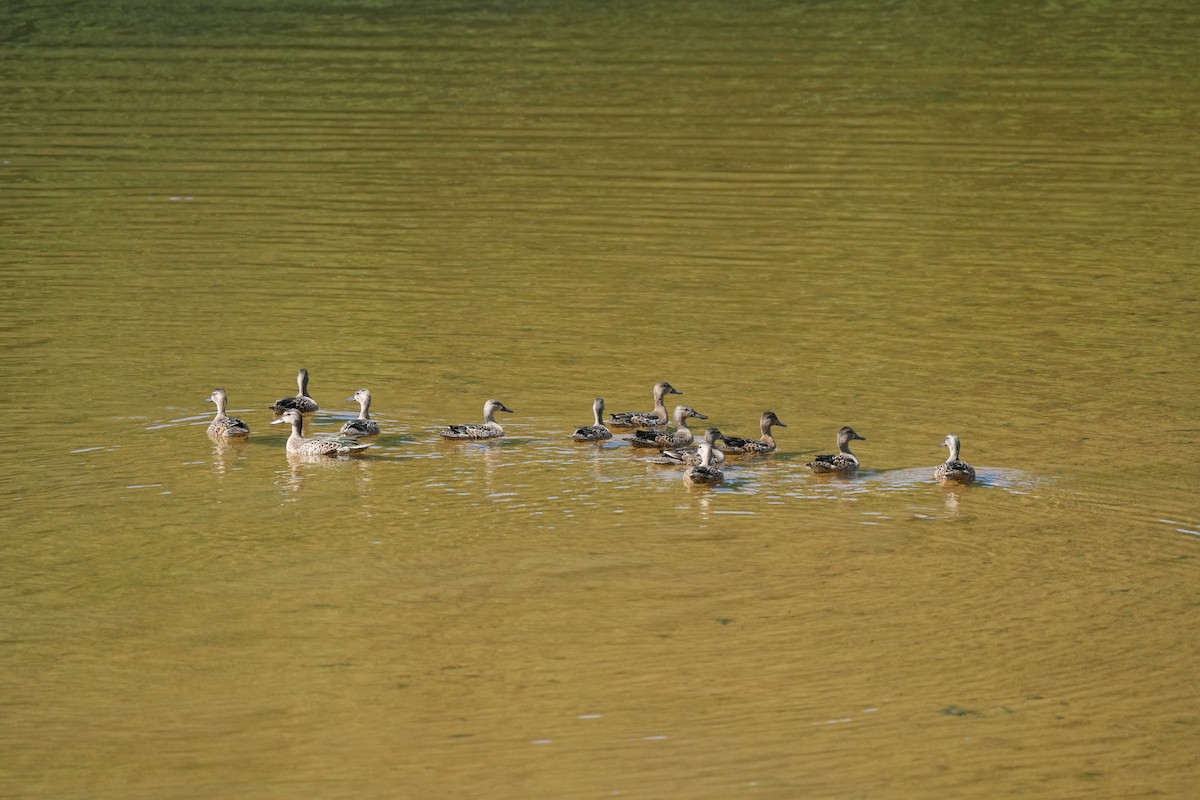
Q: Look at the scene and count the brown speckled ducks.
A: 13